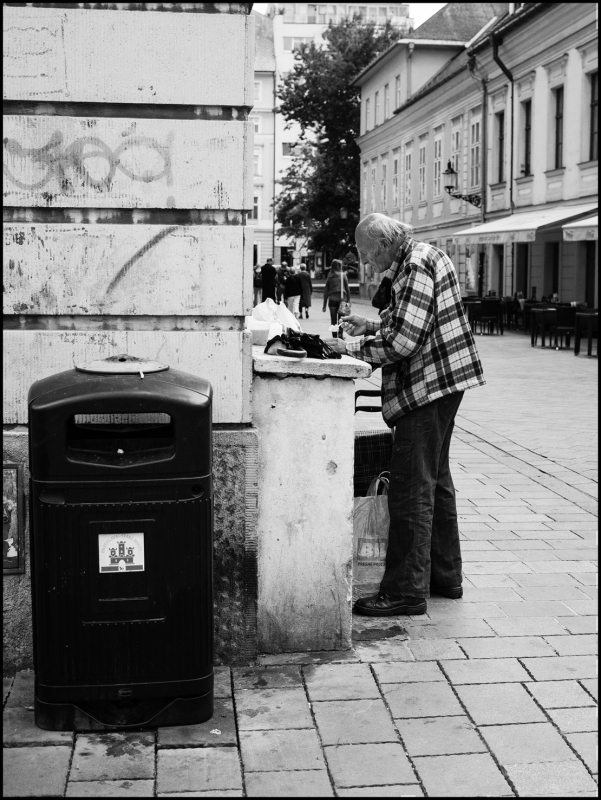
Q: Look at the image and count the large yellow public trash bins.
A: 0